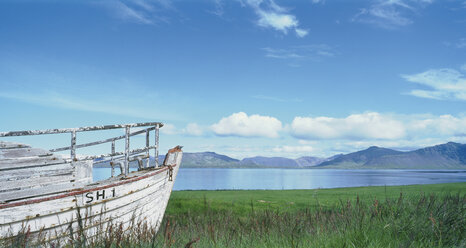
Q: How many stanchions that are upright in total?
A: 5